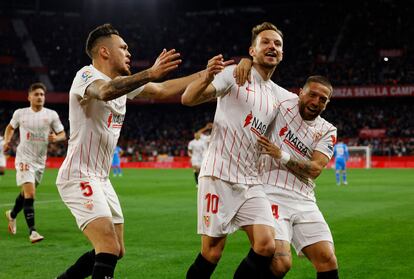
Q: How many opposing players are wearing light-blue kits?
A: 2